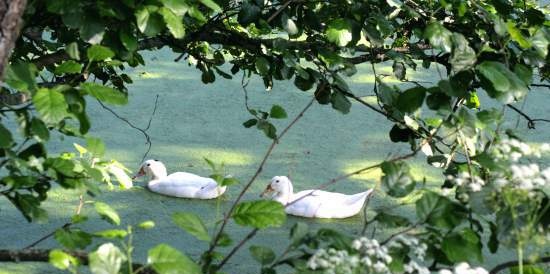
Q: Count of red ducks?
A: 0